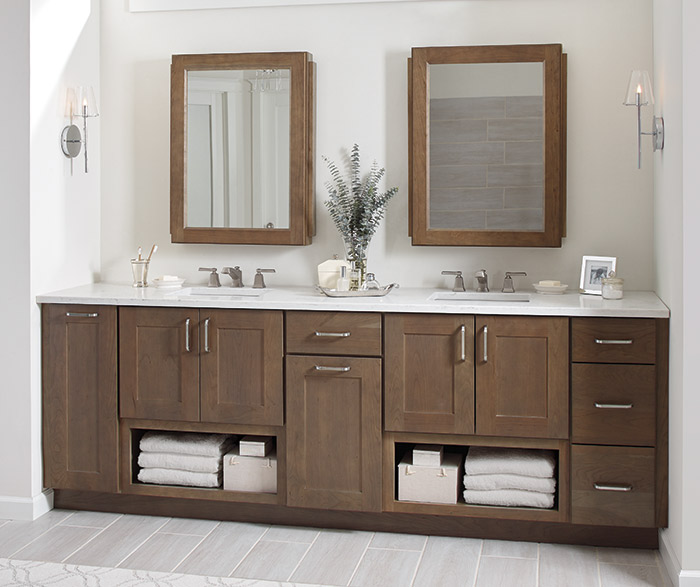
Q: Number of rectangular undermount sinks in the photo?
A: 2